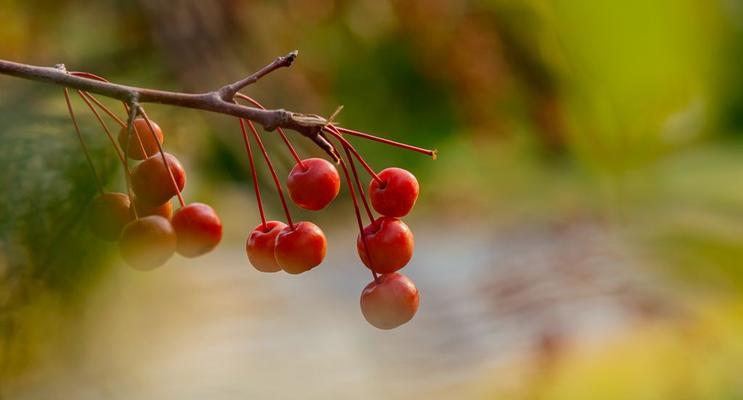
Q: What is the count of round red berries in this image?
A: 12